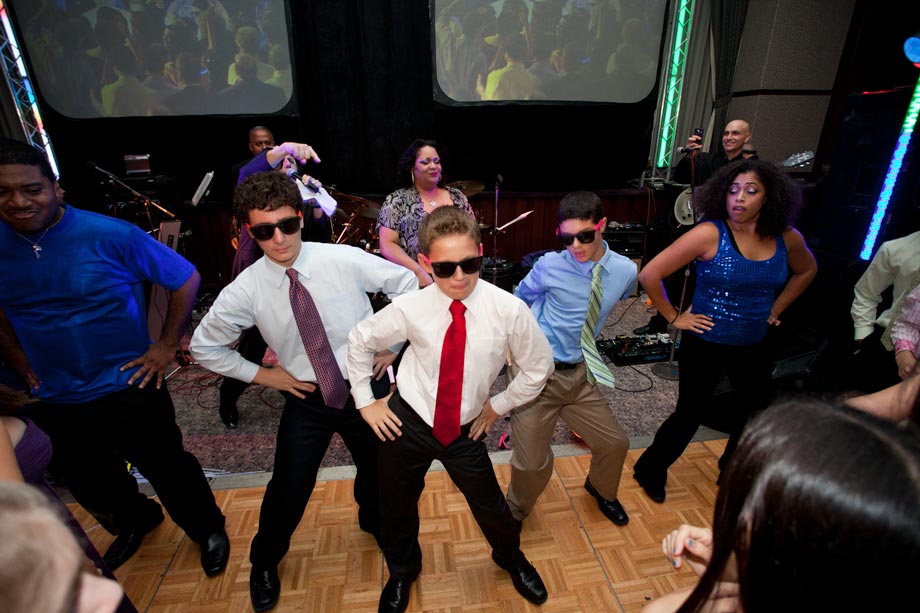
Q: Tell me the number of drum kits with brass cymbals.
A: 1